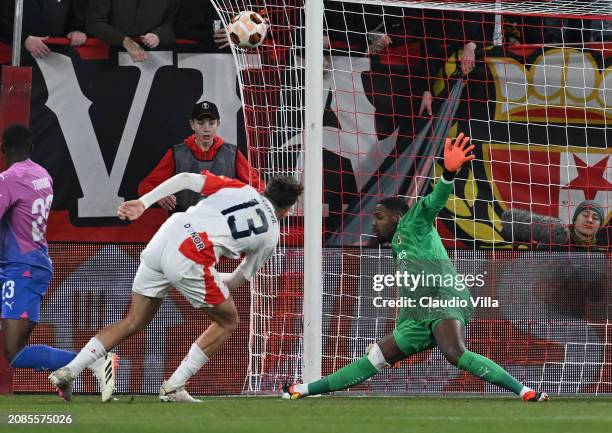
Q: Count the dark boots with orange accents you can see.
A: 2